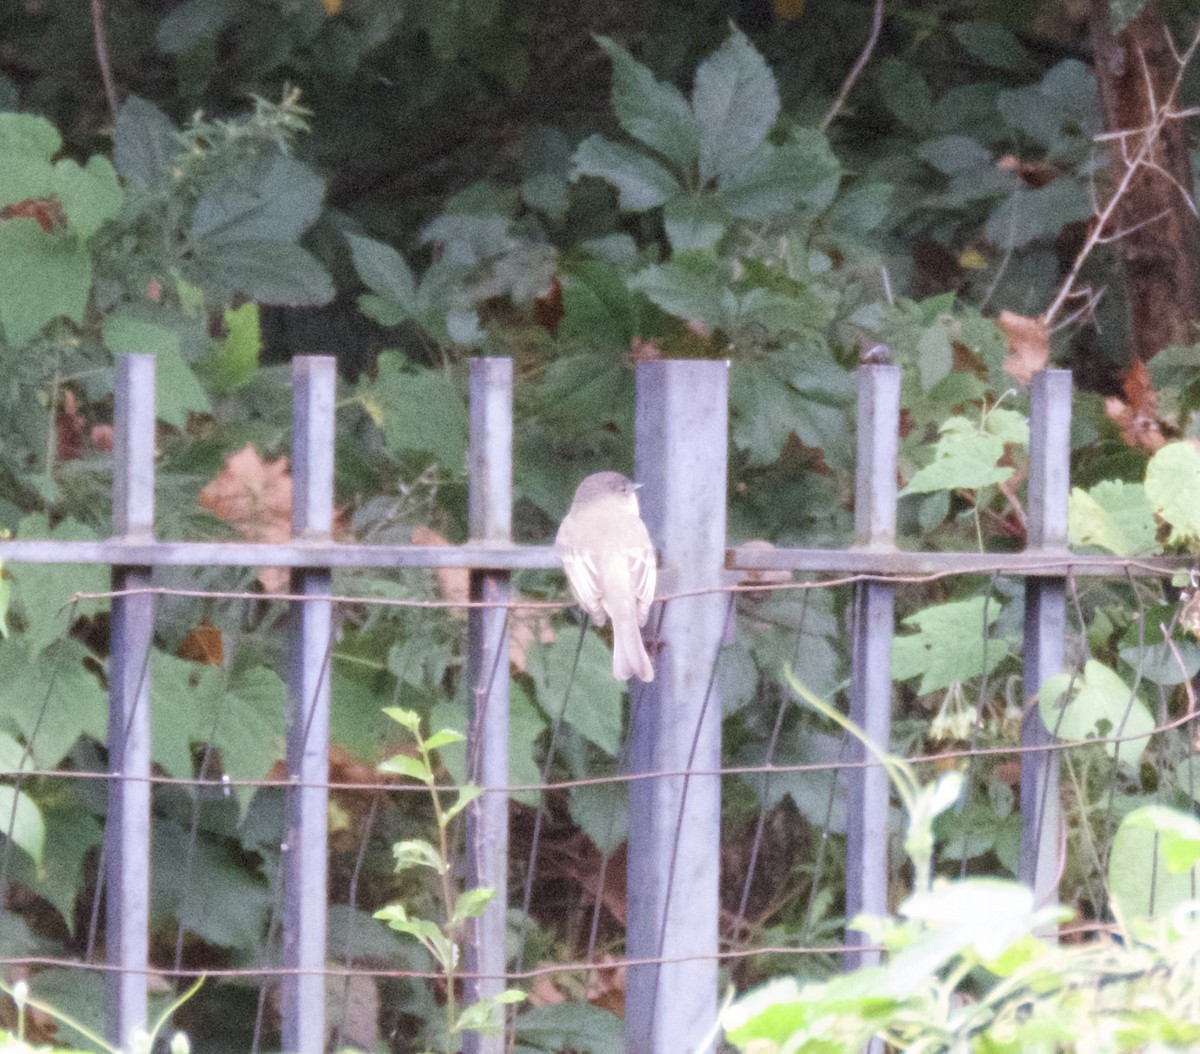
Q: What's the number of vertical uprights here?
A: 6